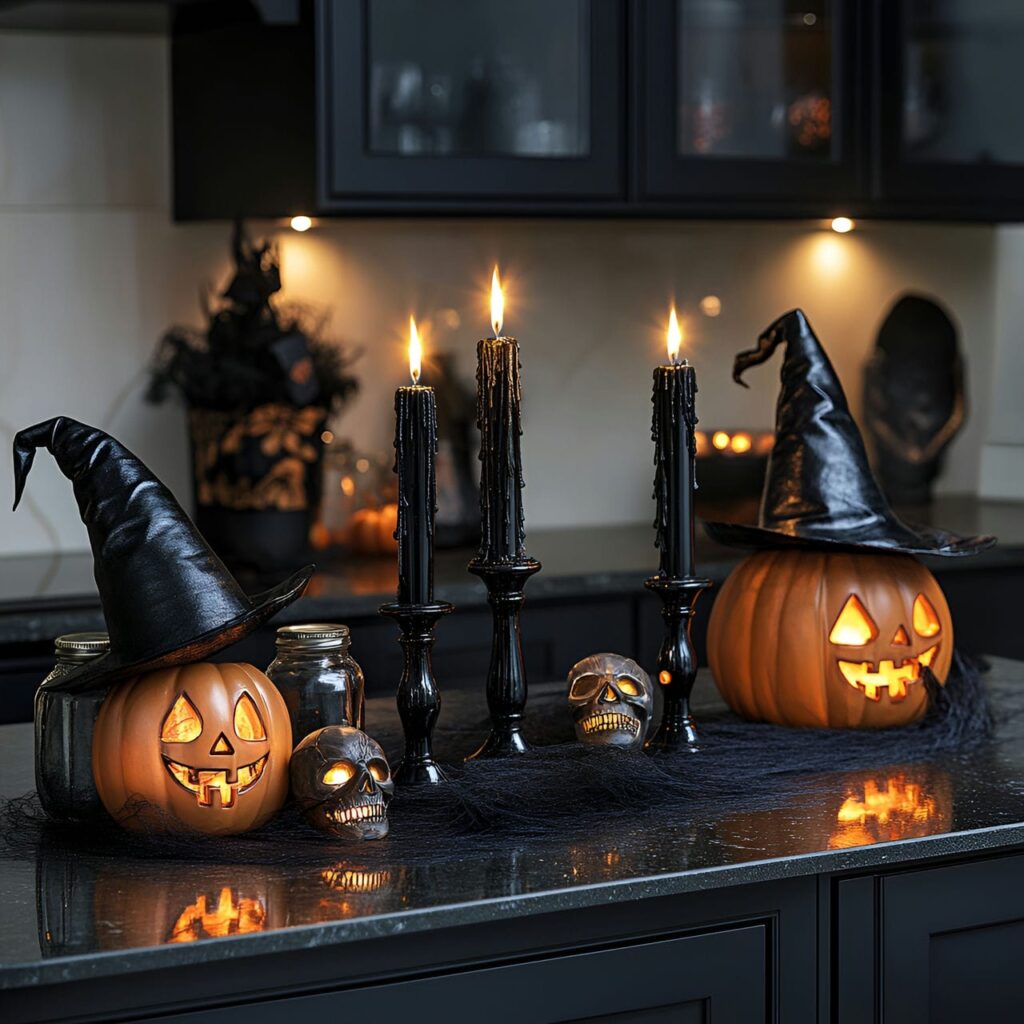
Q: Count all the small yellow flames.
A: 3